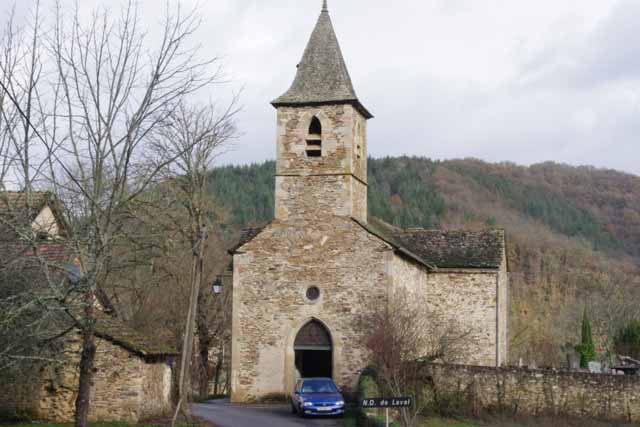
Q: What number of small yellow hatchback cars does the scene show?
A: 0